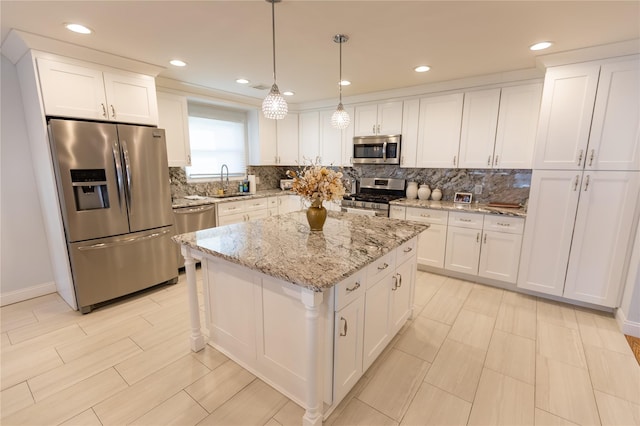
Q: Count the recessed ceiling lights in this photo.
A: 7